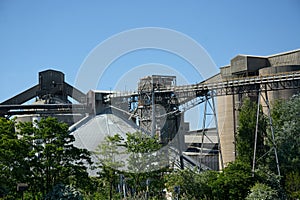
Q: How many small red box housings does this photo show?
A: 0